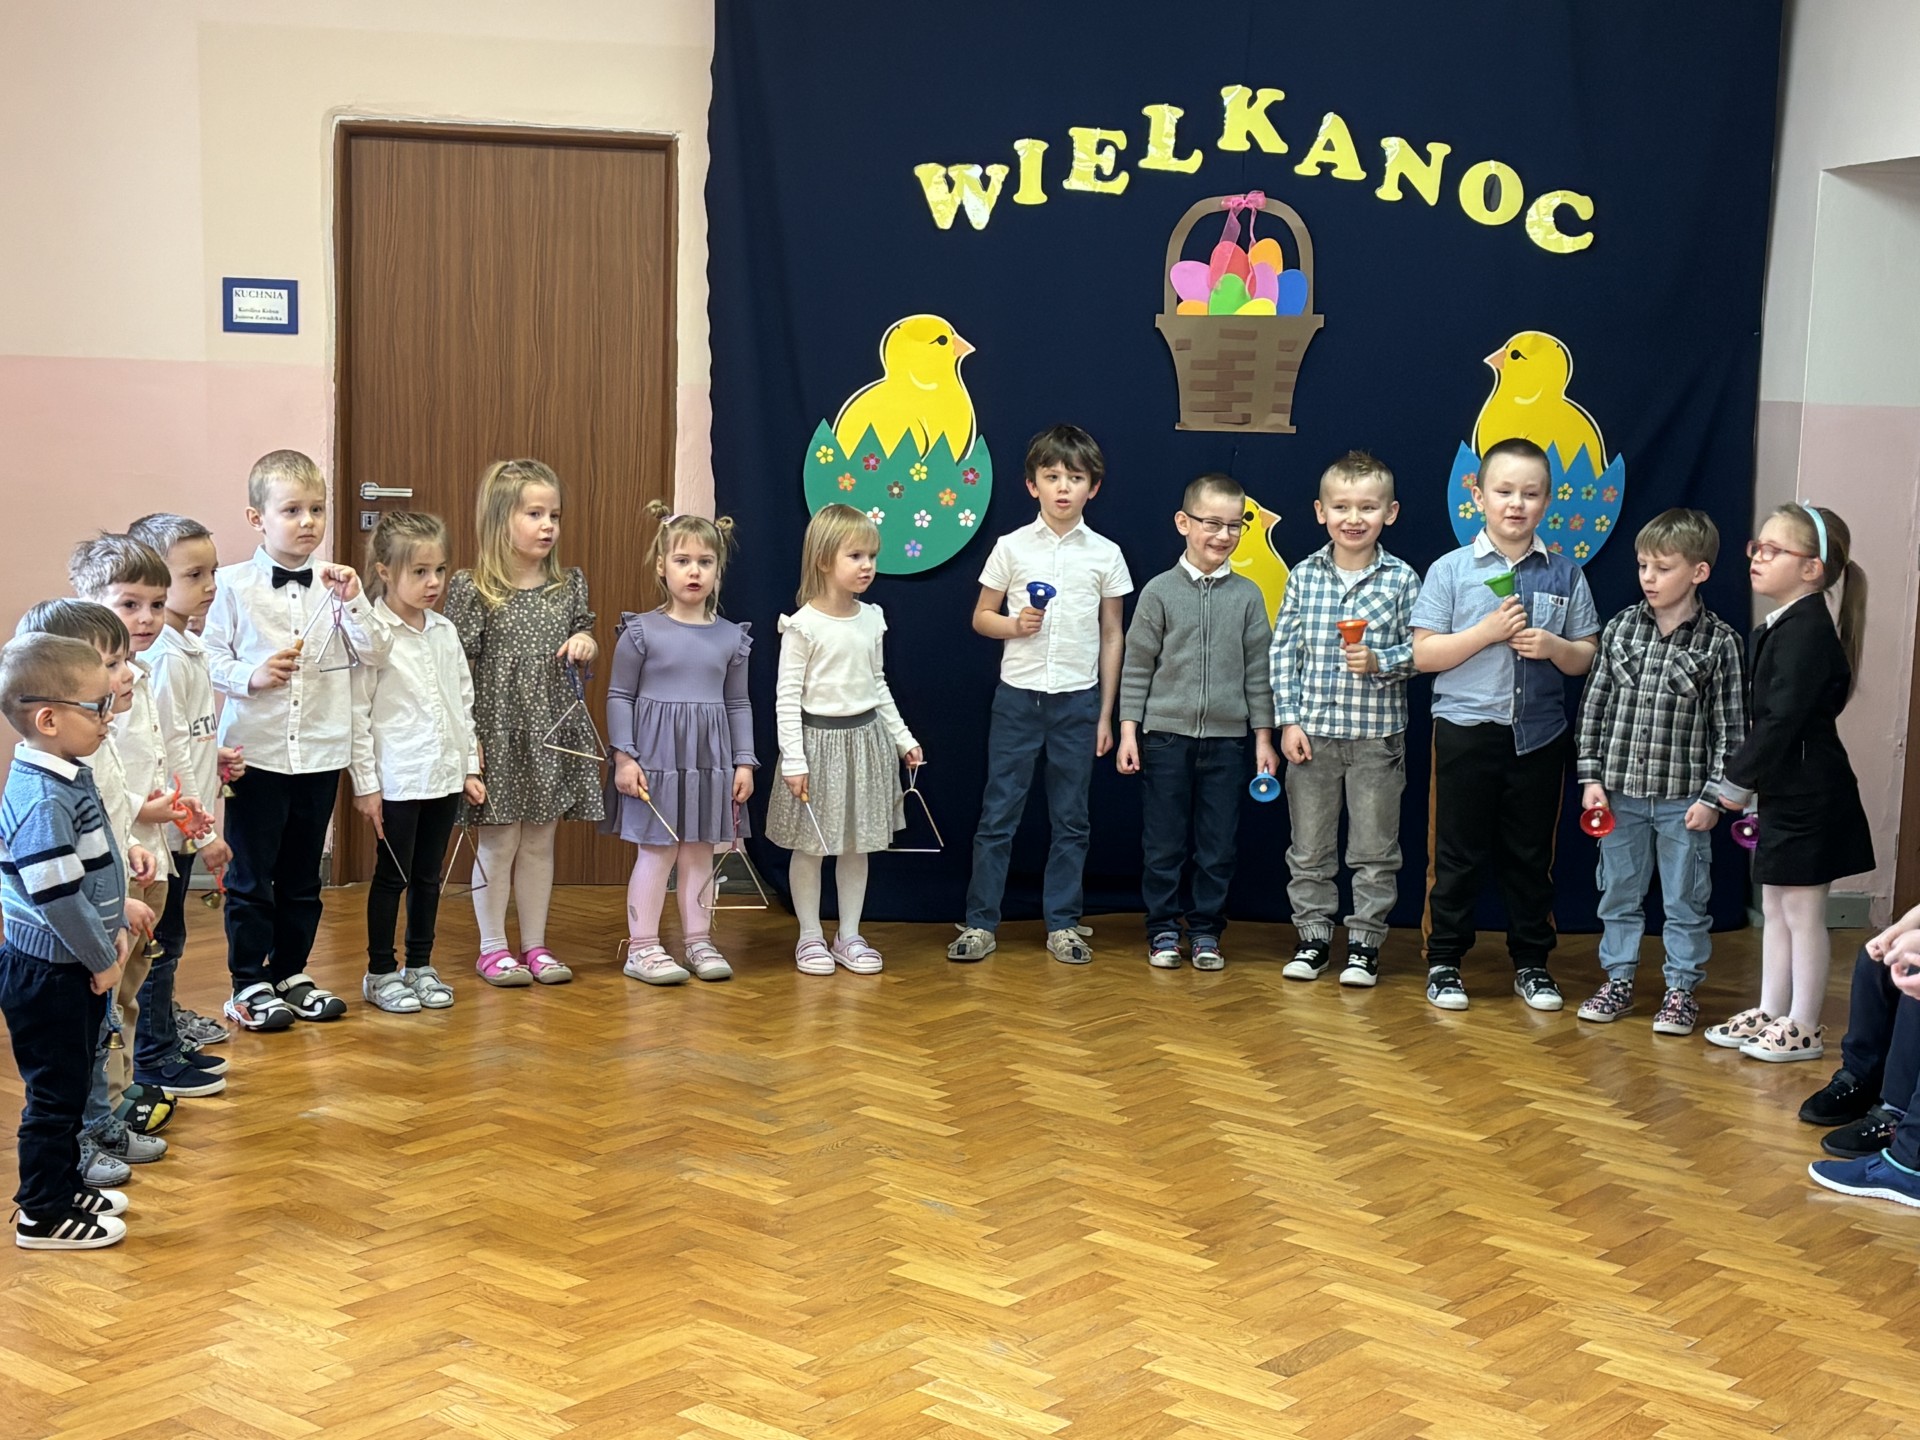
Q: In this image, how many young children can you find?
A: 15